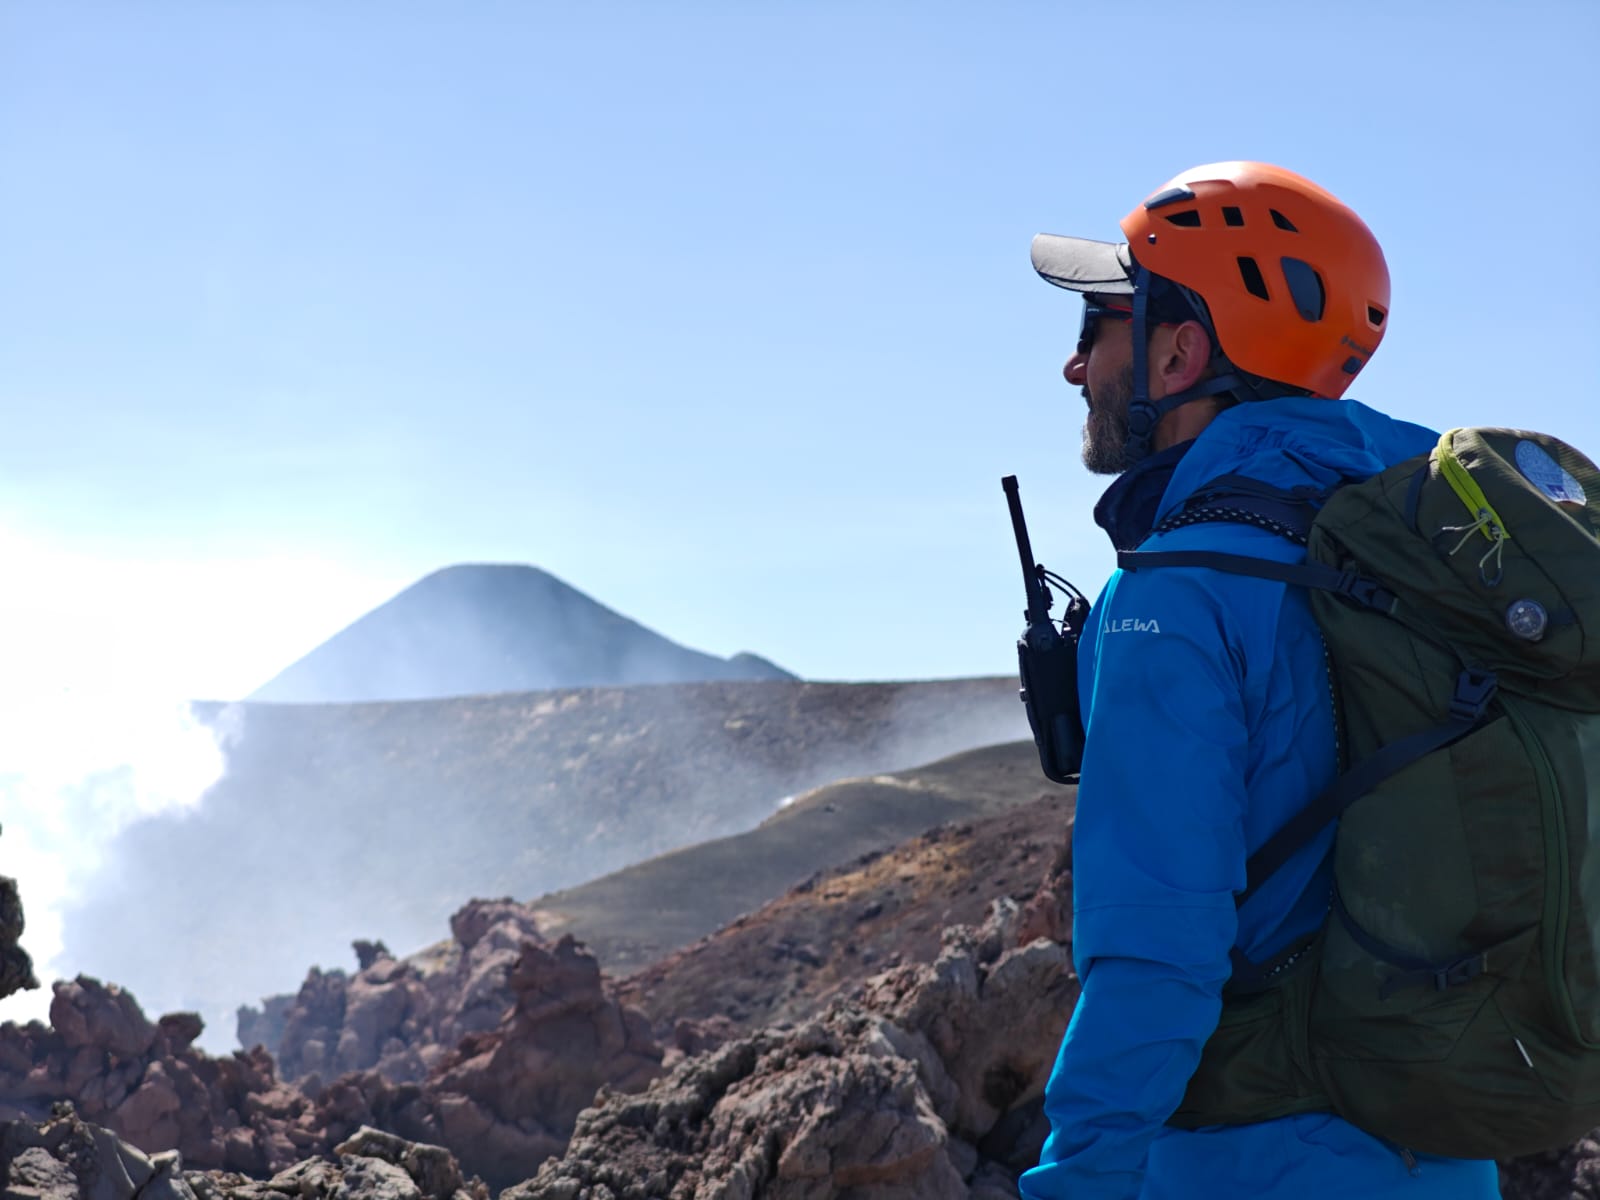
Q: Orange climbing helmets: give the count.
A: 1